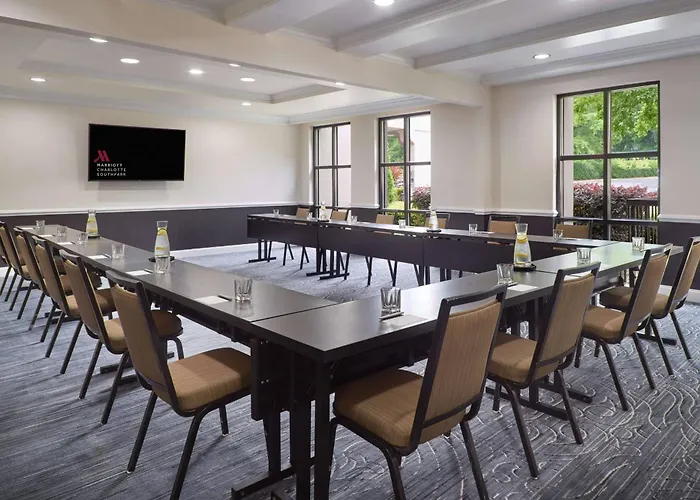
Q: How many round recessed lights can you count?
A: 10